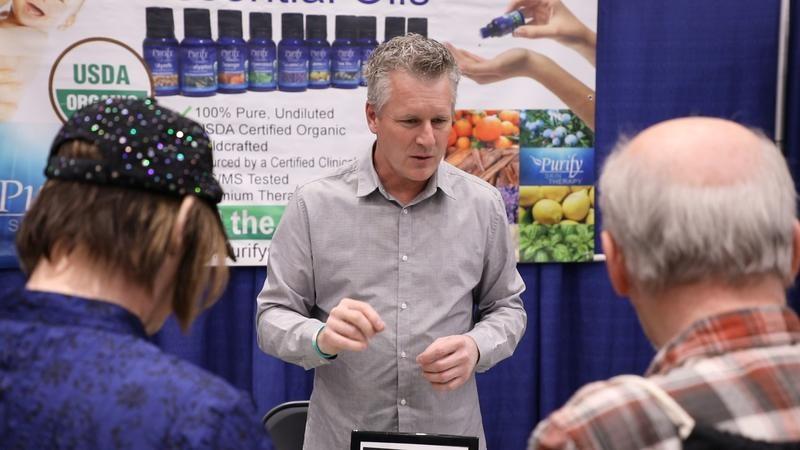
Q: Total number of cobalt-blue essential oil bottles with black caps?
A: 10